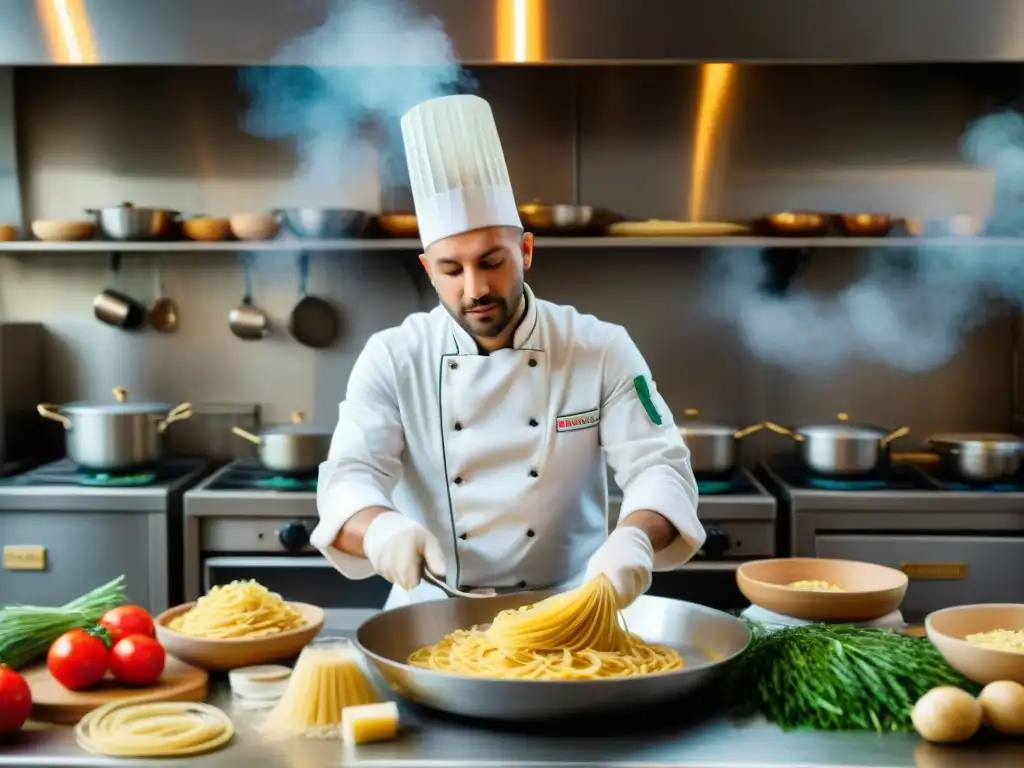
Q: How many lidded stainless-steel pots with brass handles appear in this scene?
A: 4